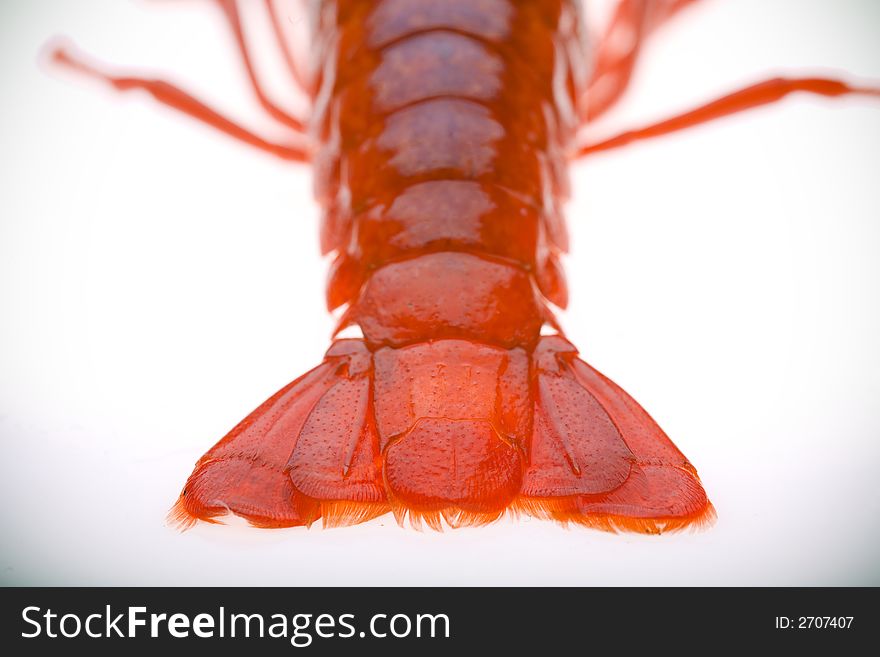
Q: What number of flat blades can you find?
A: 5